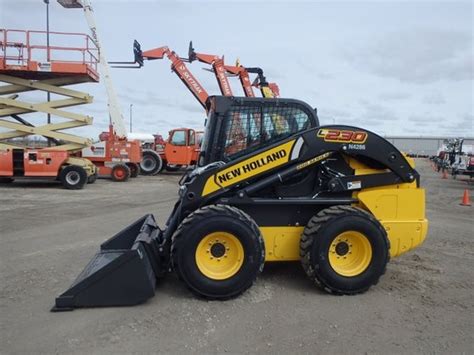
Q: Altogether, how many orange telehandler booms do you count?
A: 3